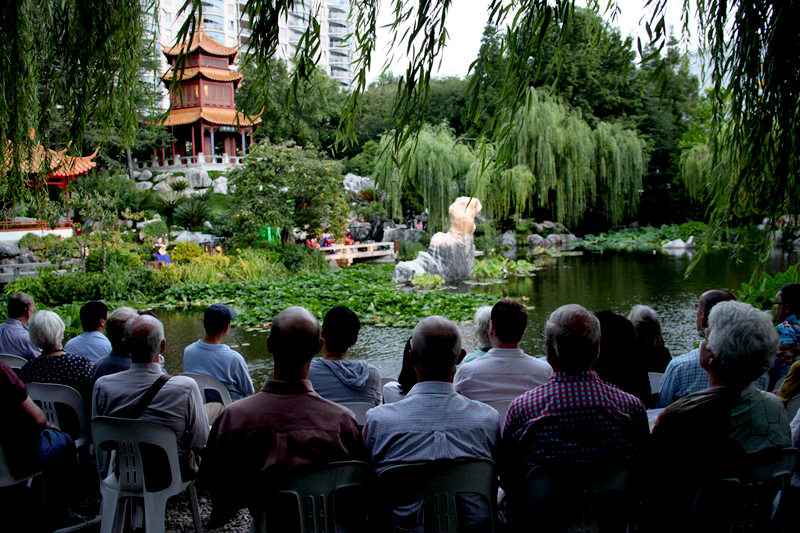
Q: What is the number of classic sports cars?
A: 0